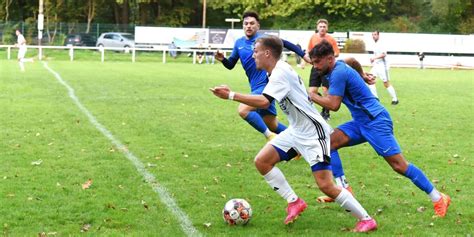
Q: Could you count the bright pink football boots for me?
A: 2